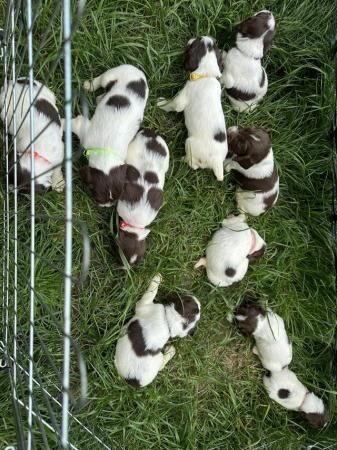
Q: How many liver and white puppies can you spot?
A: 10